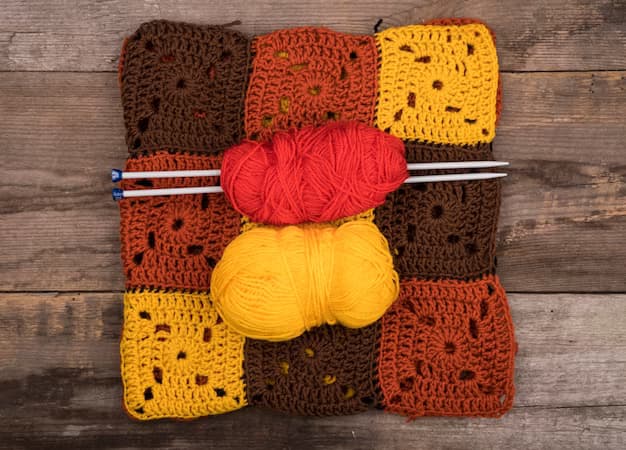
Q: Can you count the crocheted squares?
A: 9